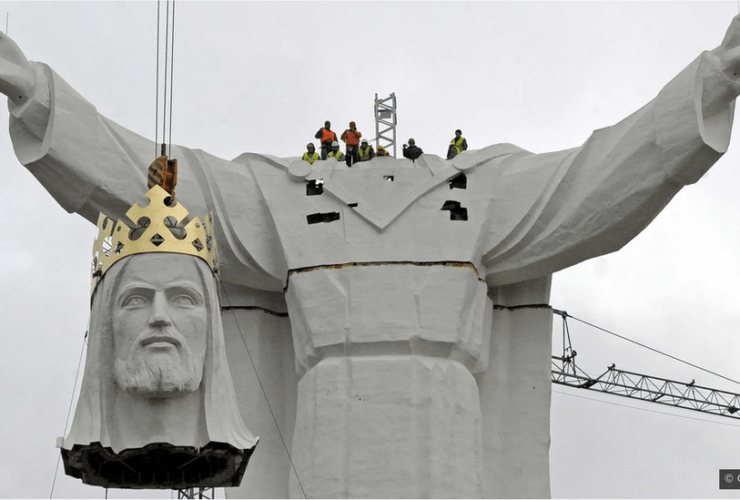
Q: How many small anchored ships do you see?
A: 0